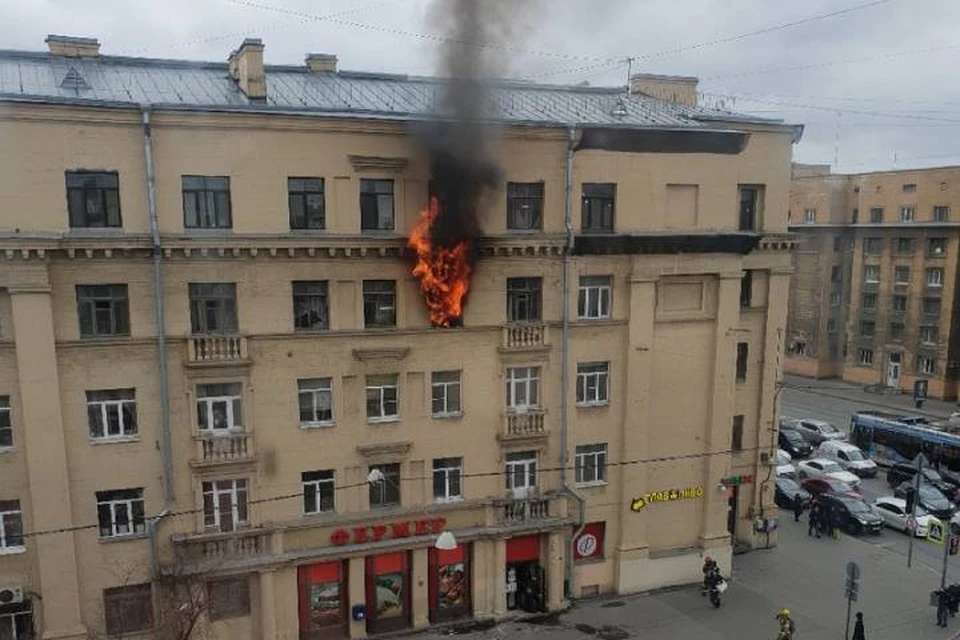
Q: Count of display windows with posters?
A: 3